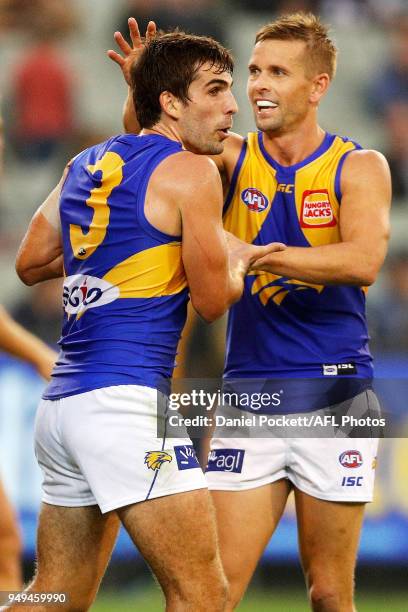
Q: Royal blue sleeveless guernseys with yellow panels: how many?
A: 2